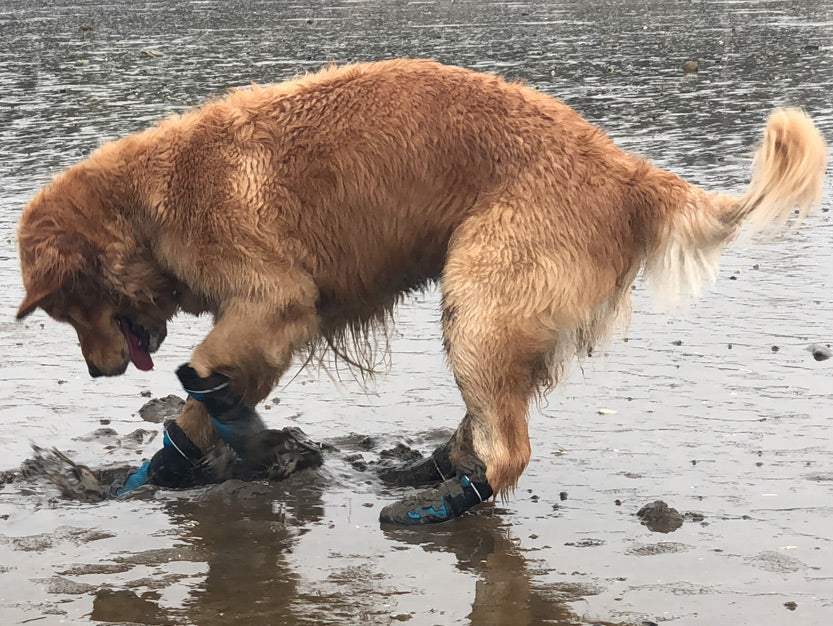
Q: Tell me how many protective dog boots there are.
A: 4